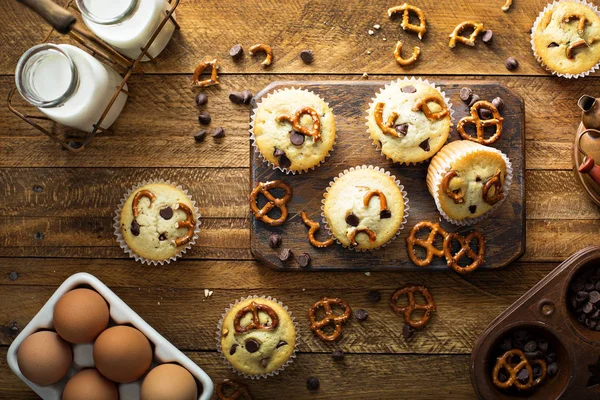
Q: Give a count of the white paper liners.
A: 7